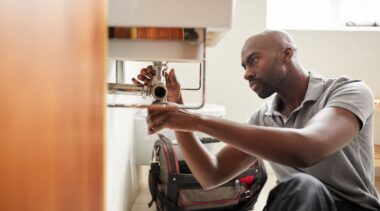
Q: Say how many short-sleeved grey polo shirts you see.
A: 1